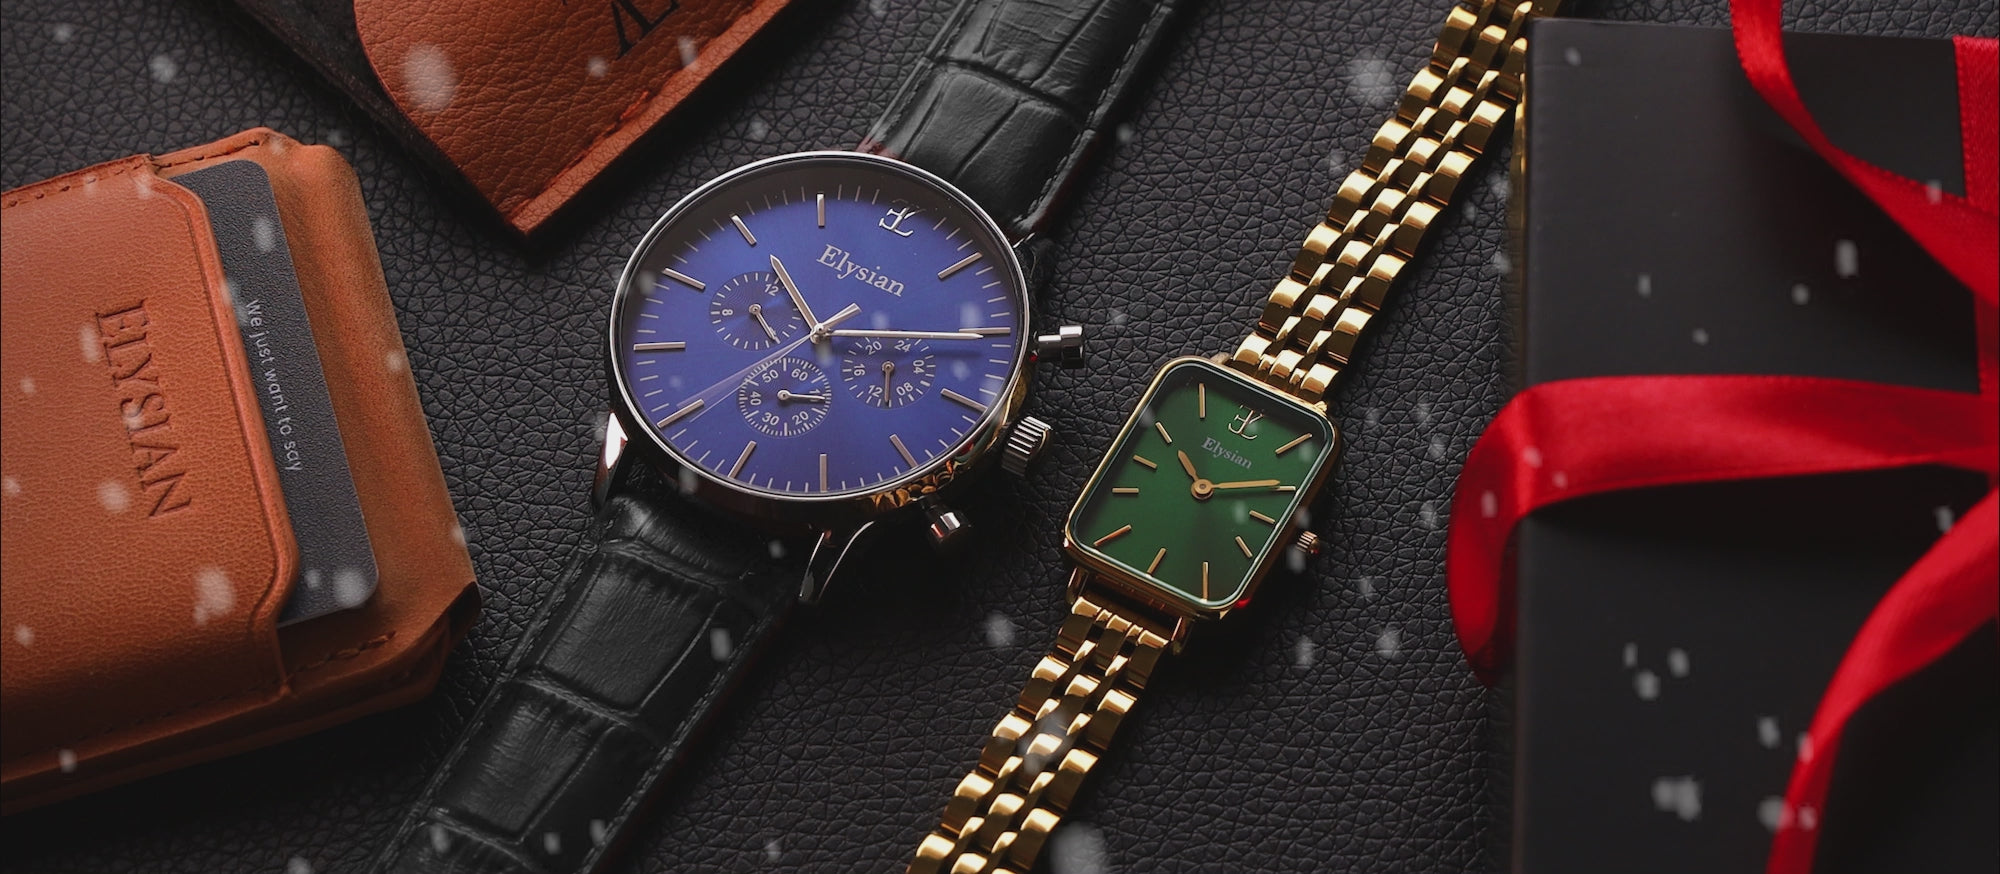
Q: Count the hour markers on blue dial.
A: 11